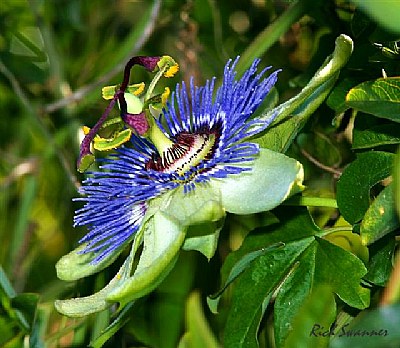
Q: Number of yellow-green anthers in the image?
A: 5